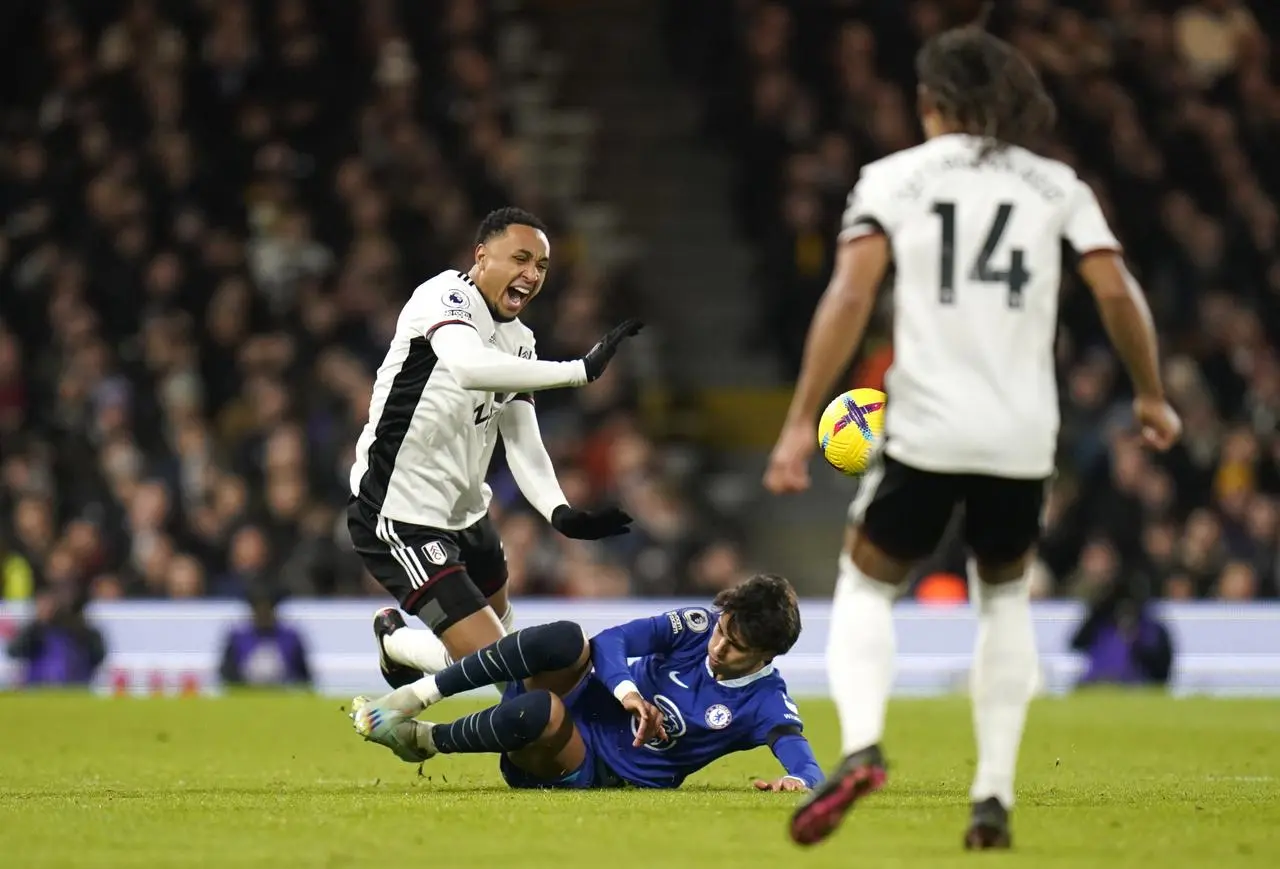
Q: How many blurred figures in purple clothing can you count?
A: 3